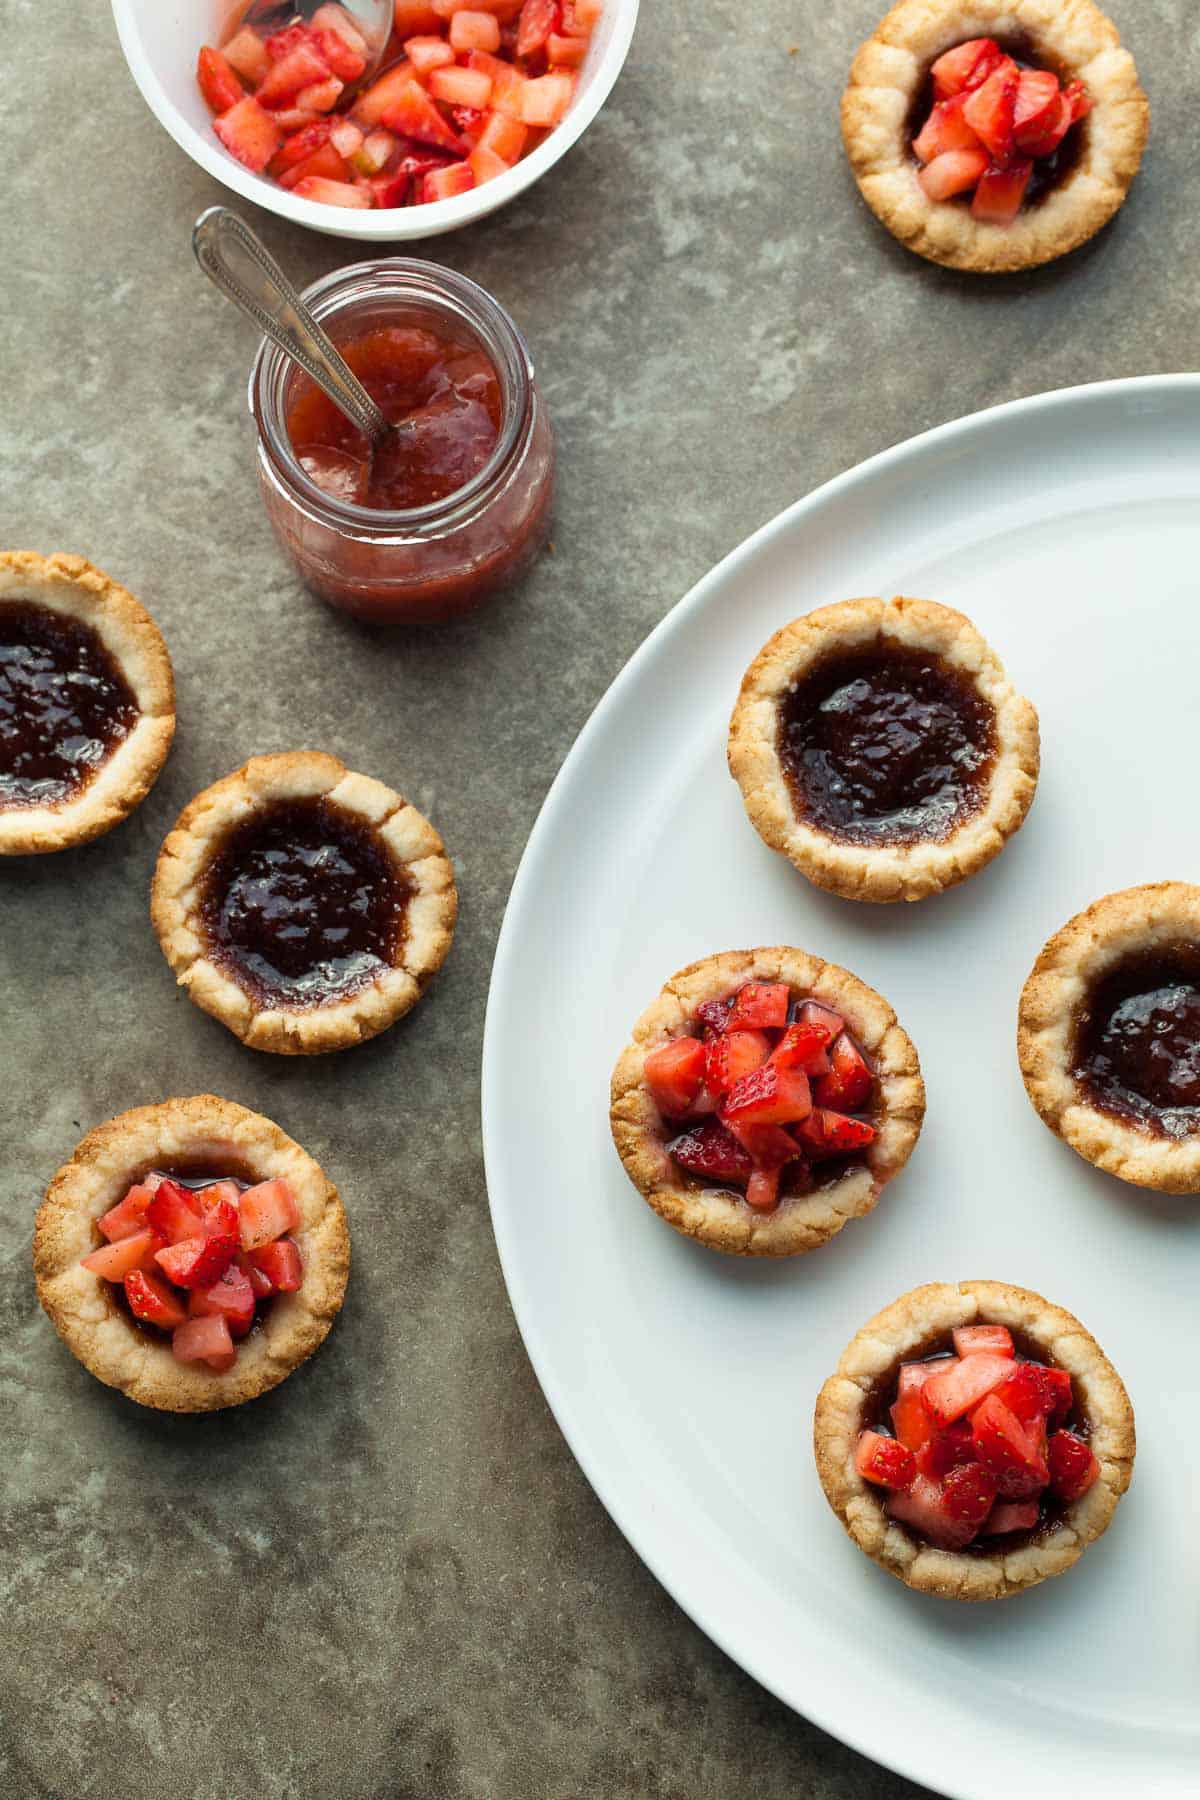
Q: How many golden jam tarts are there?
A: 8